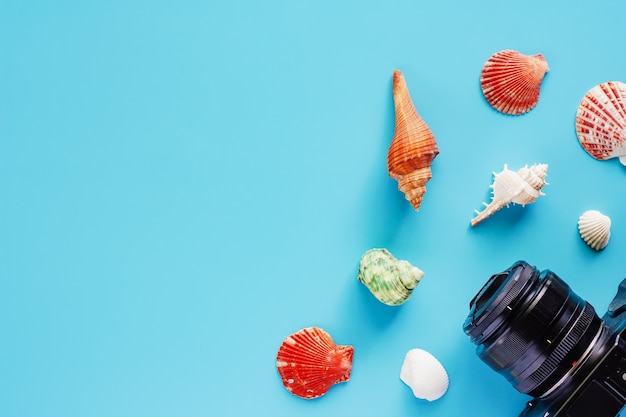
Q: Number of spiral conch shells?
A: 3